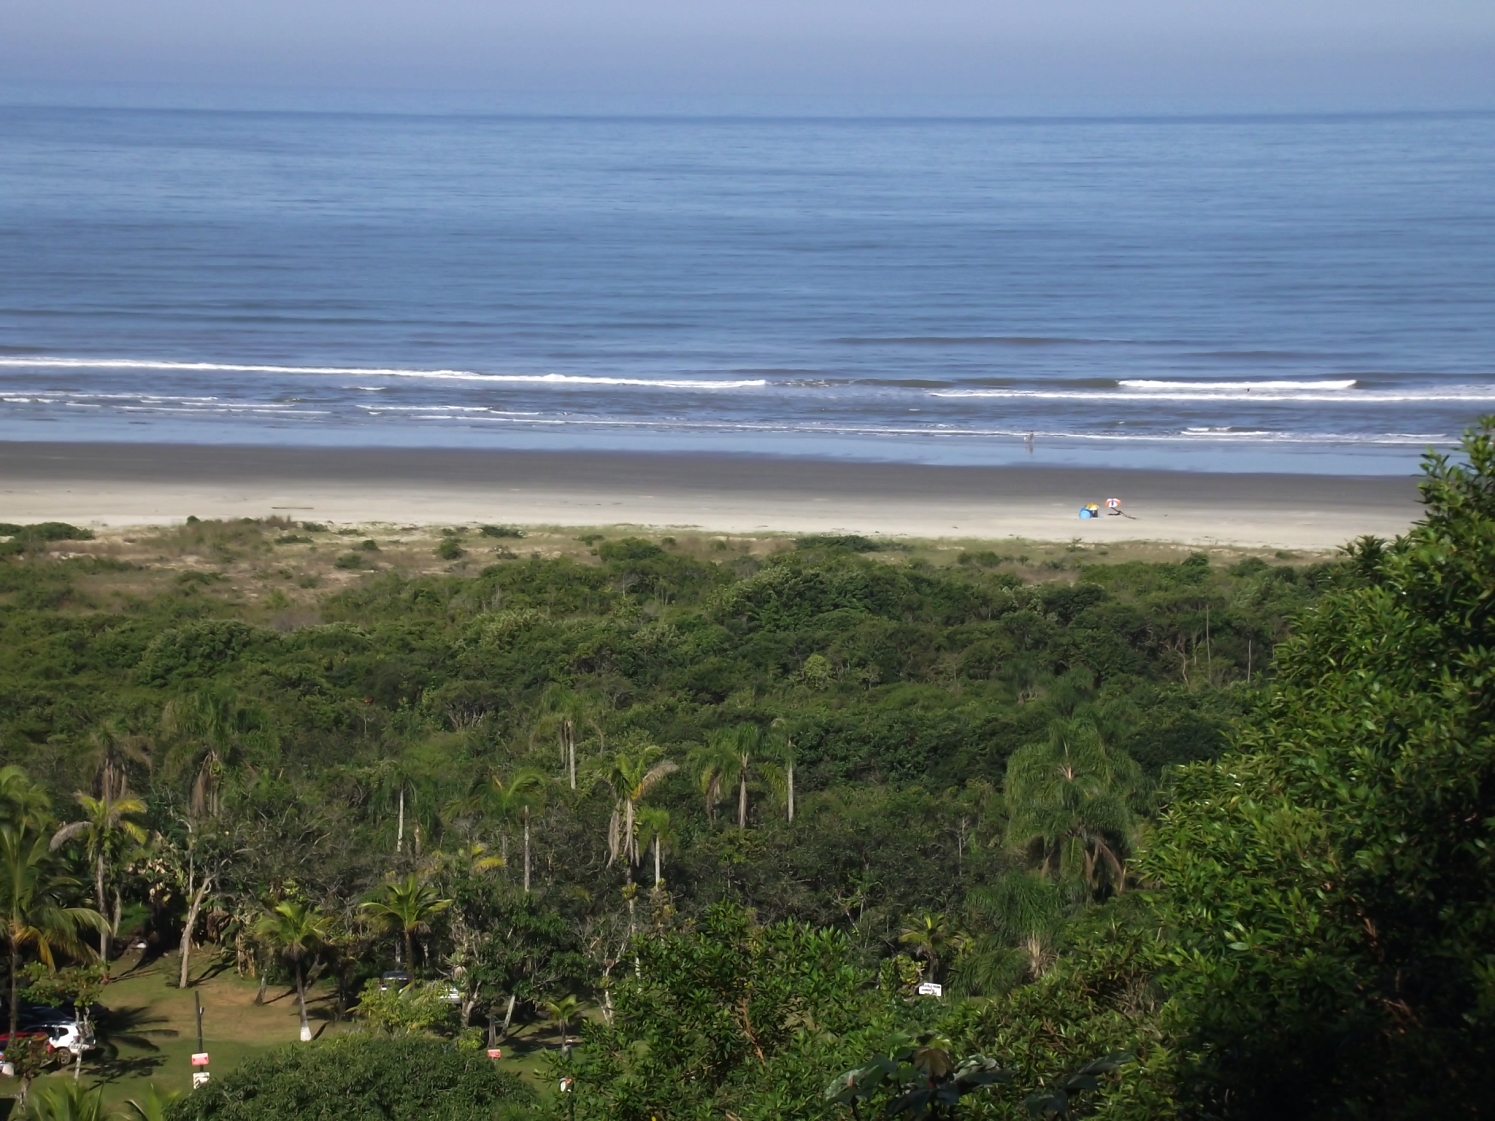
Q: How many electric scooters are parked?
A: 0